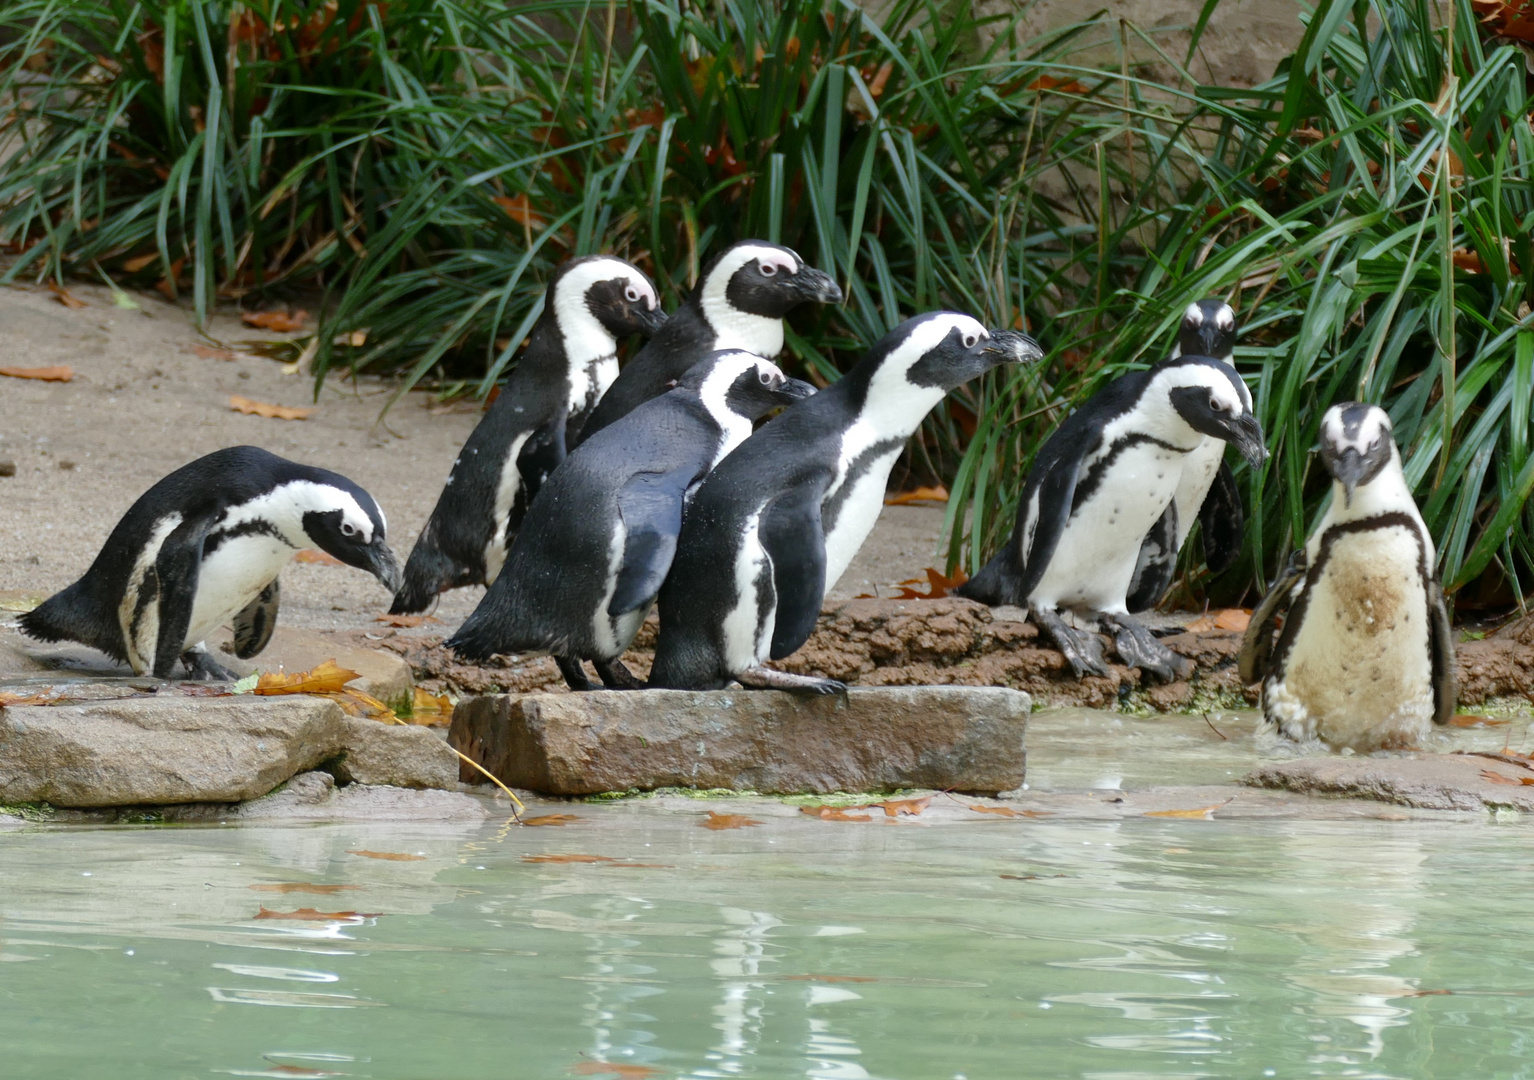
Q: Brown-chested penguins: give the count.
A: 1